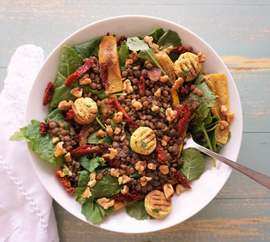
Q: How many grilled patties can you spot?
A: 4